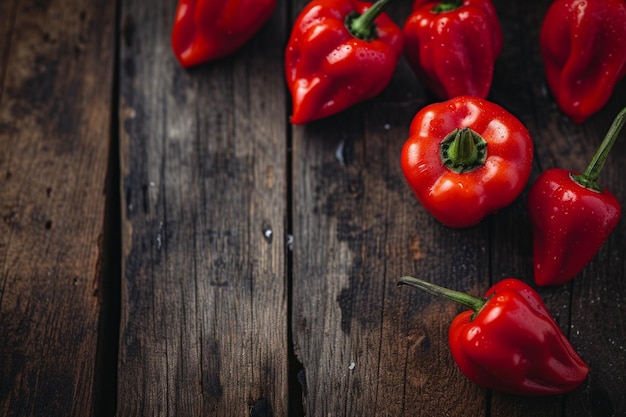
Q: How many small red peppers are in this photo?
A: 7